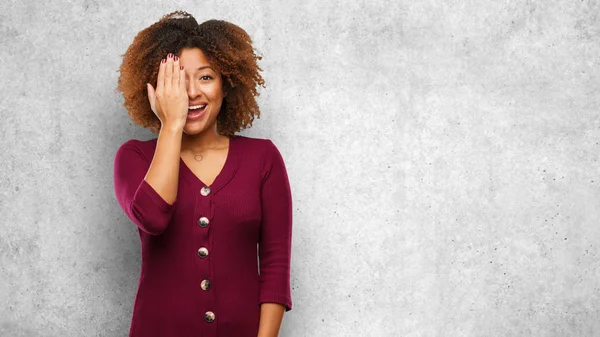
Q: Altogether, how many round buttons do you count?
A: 5